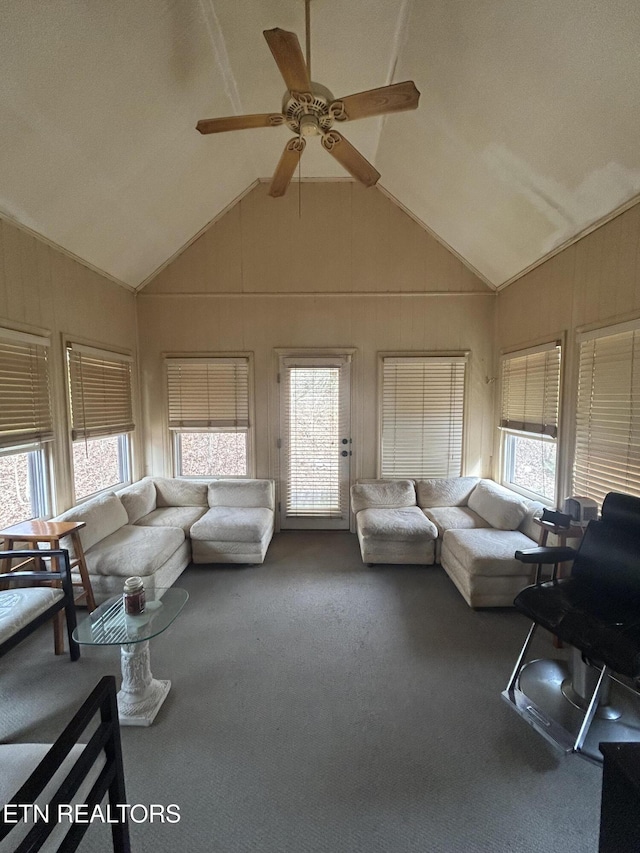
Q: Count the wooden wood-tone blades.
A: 5